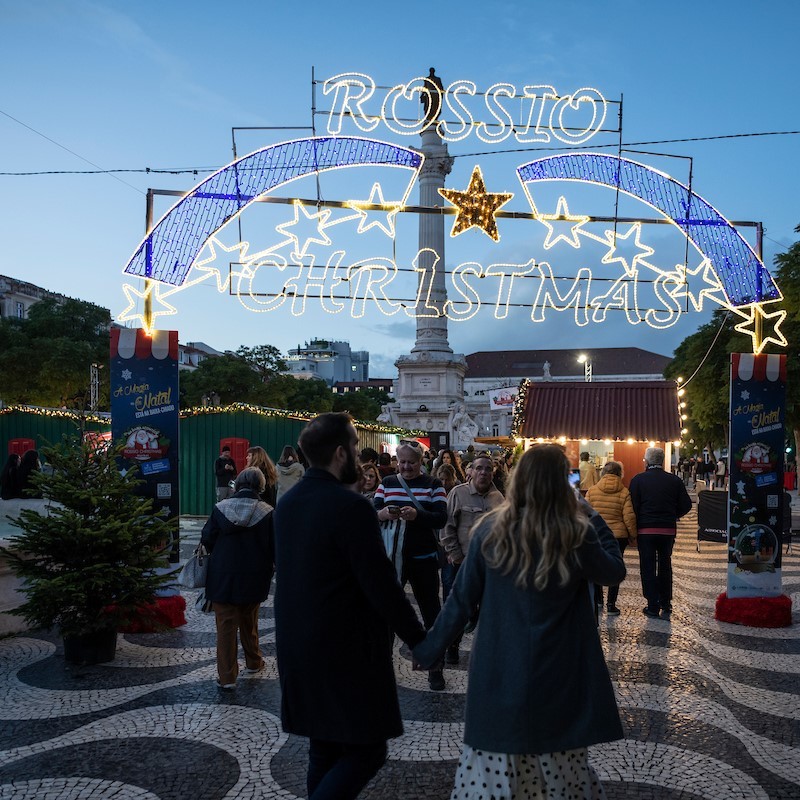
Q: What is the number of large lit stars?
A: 9